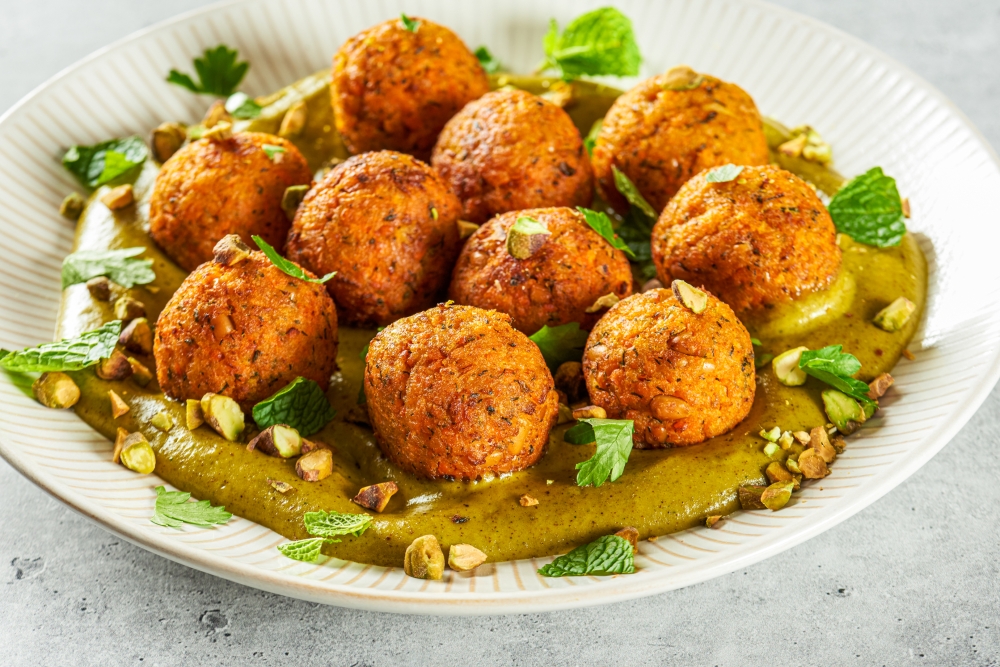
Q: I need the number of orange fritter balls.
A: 10